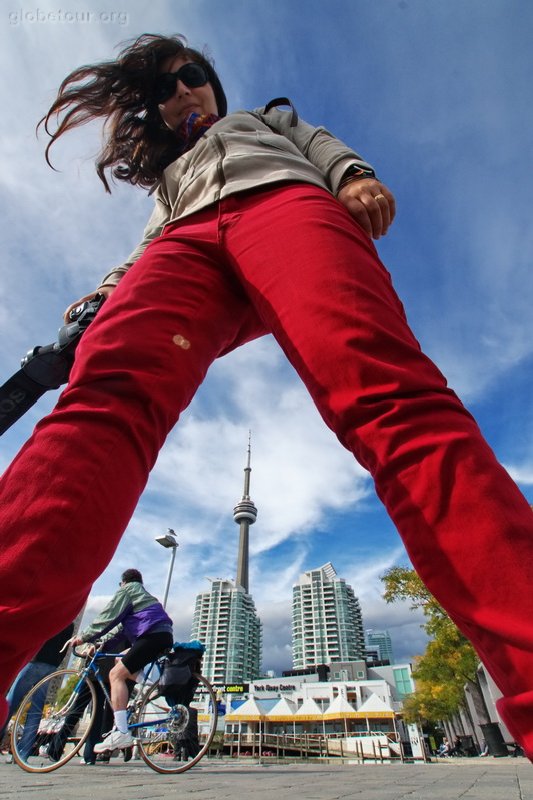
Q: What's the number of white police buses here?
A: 0